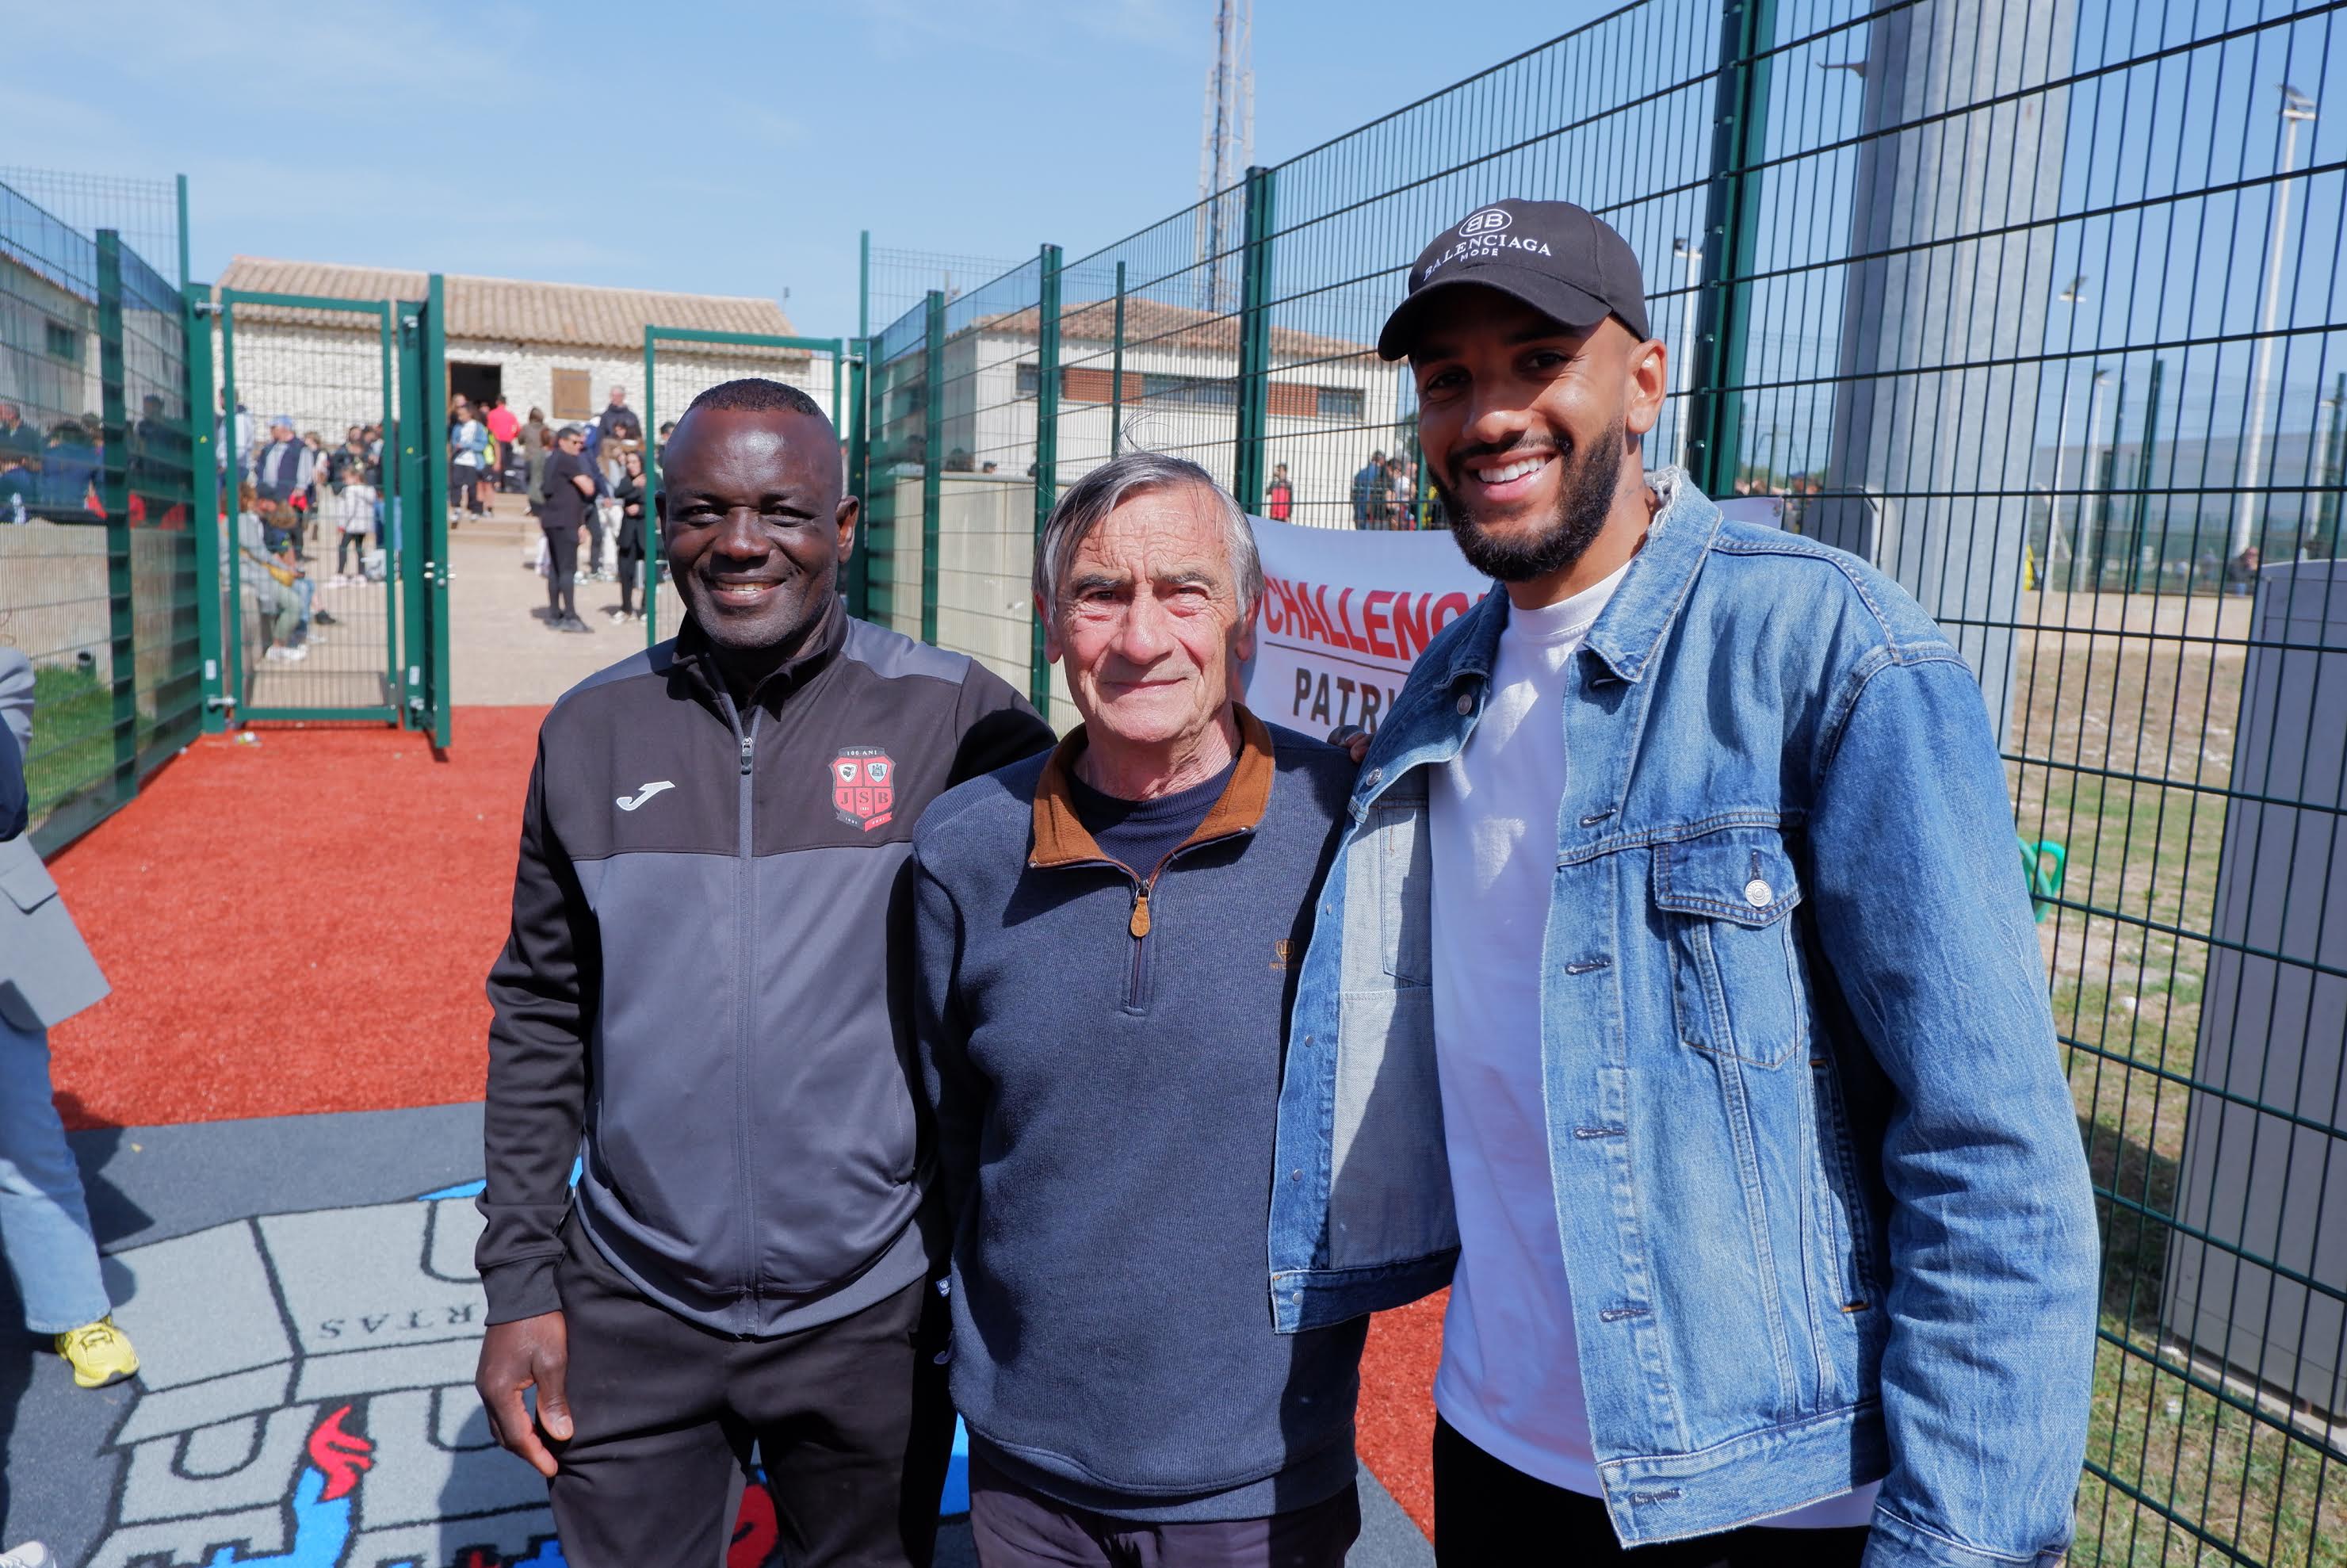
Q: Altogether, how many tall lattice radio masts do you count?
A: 1